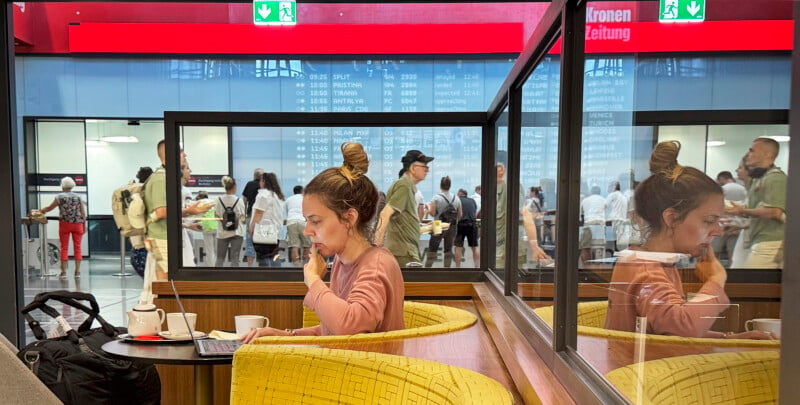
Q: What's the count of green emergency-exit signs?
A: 2